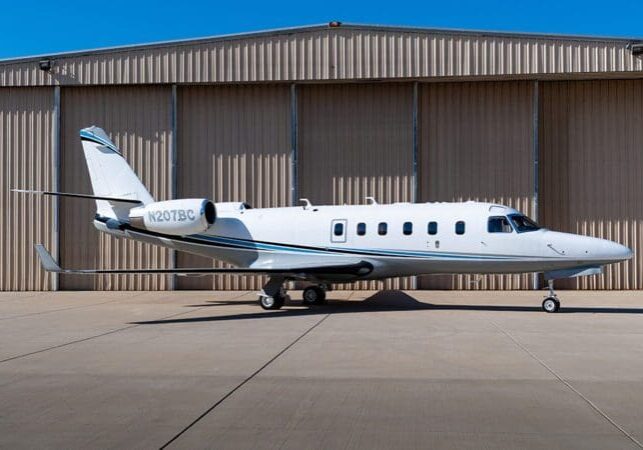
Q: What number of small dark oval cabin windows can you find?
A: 6